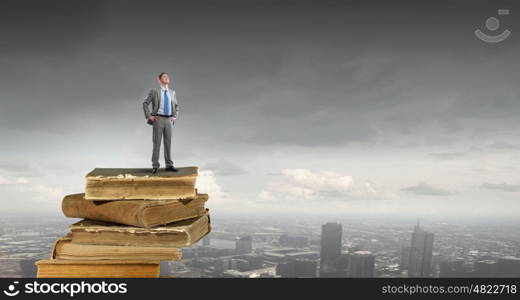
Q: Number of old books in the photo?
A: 5